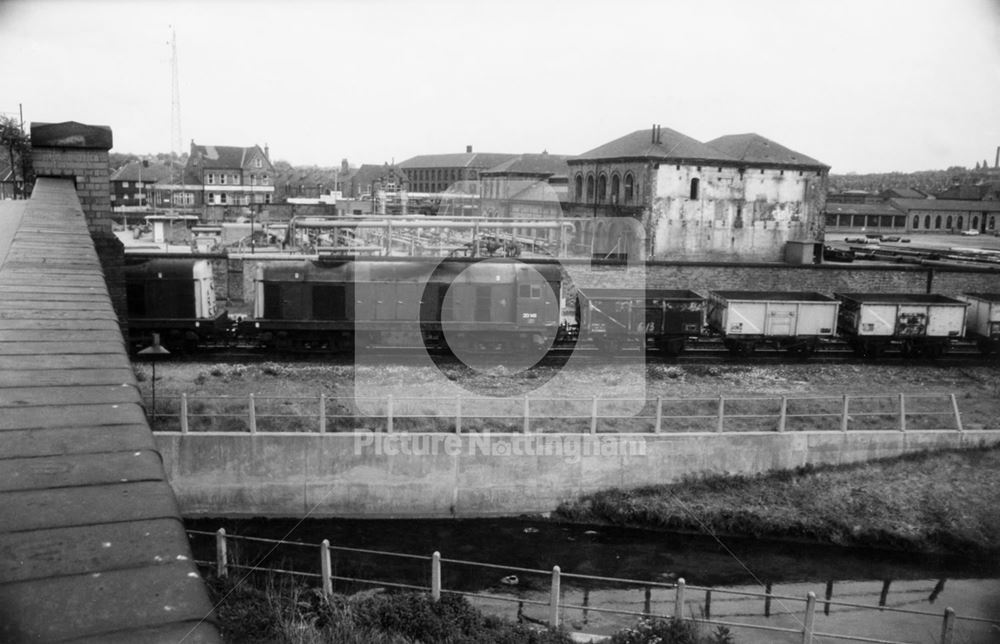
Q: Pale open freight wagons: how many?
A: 3